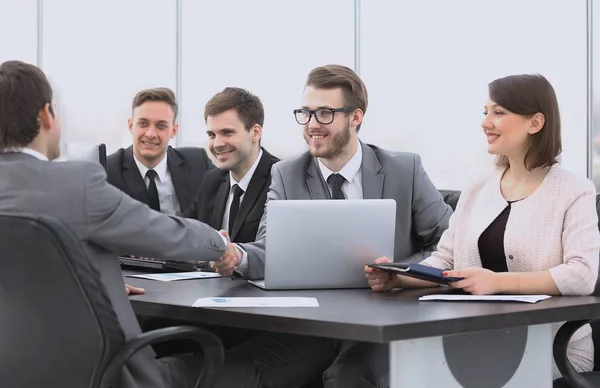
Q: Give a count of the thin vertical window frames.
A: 4